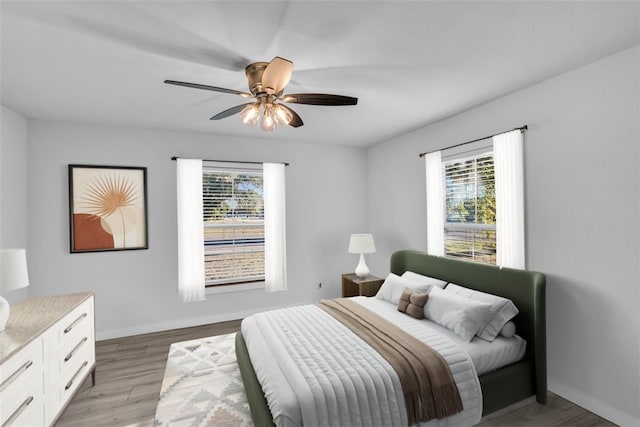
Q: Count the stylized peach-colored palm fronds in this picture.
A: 1